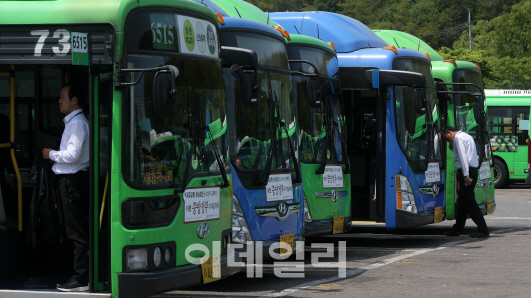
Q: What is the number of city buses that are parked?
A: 6